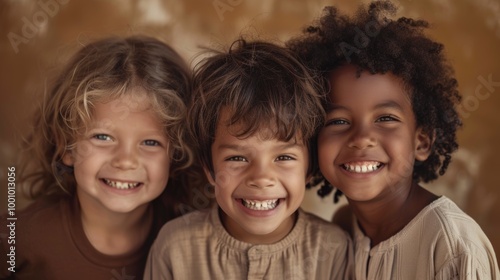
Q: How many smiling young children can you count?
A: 3